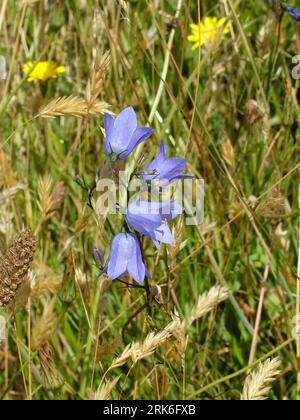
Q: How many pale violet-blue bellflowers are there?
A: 4